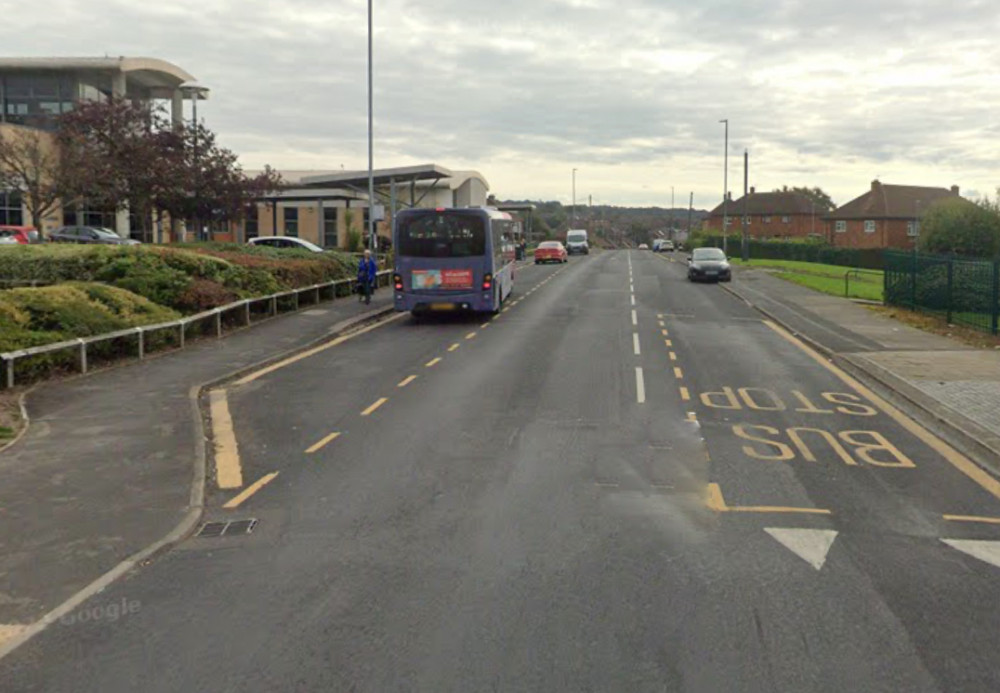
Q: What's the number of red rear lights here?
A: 3